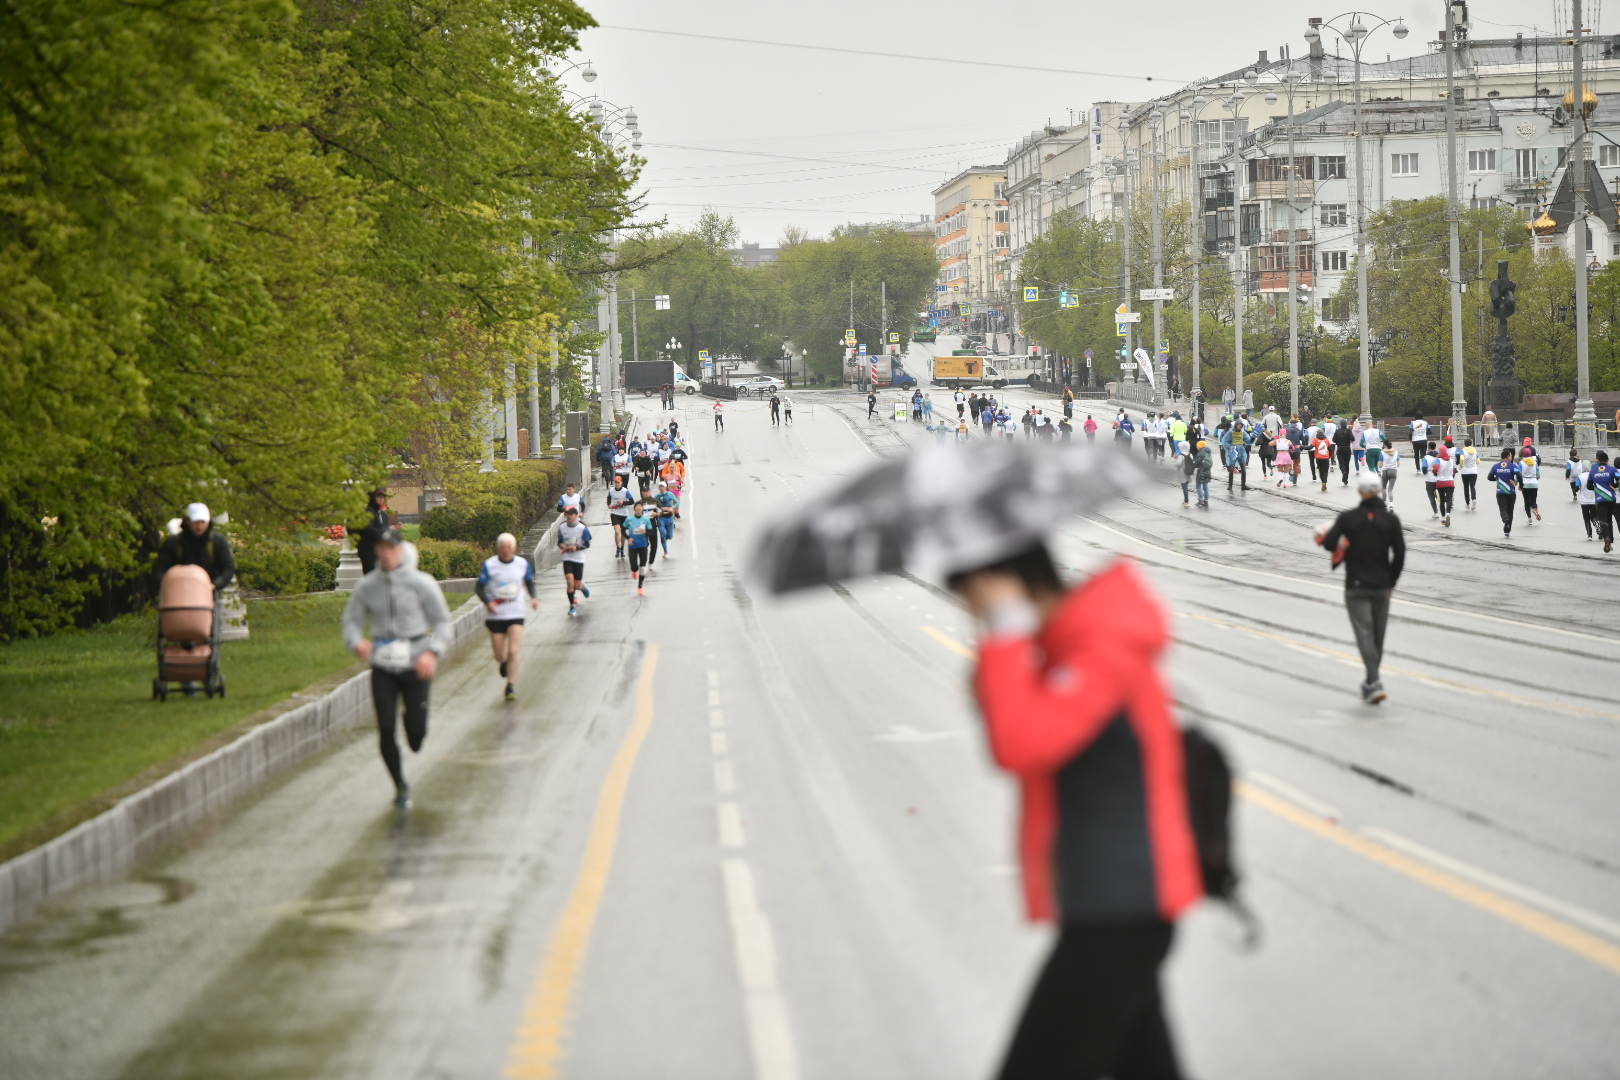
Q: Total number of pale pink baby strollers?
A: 1